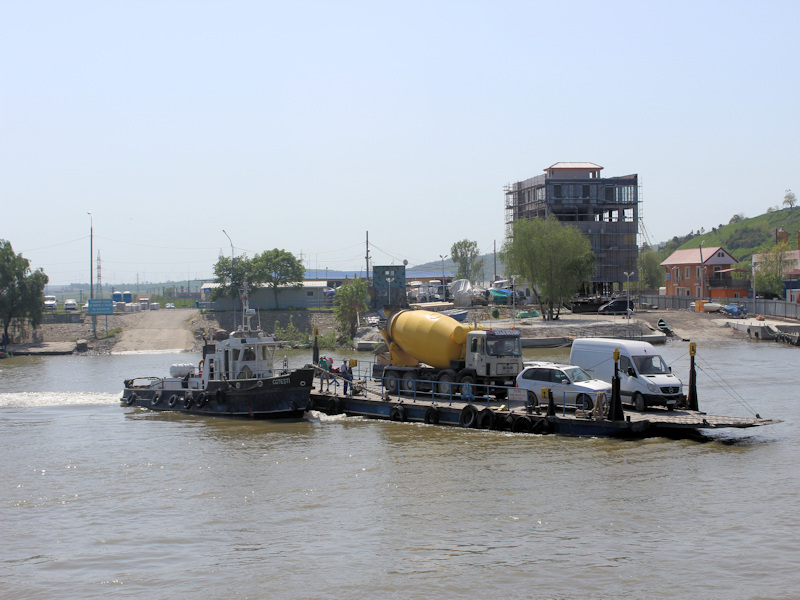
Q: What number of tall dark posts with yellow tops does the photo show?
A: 3